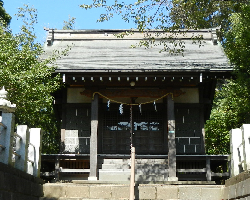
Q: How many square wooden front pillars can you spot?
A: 2